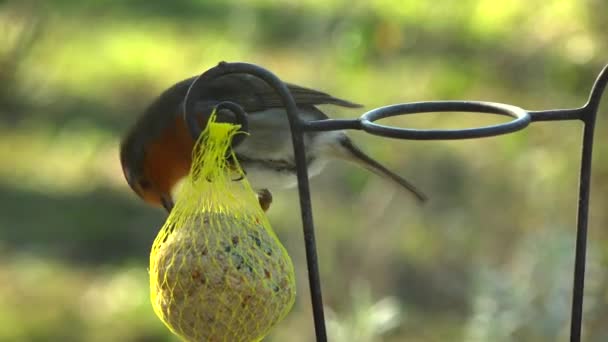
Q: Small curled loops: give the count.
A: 1